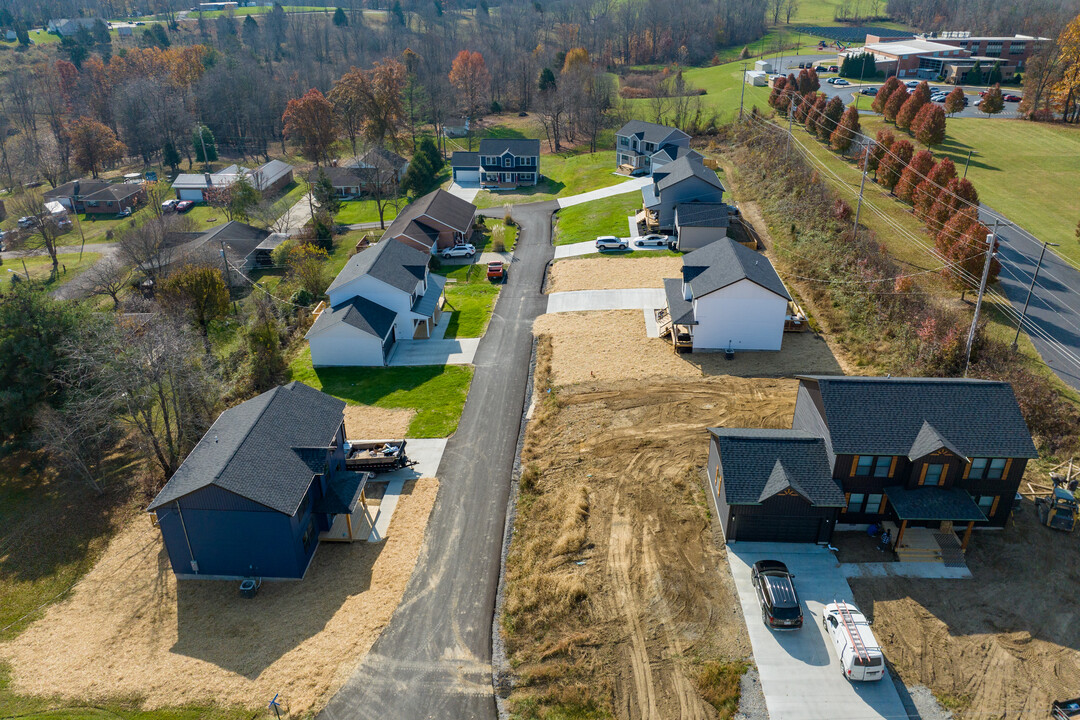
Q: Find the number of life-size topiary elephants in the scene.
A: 0